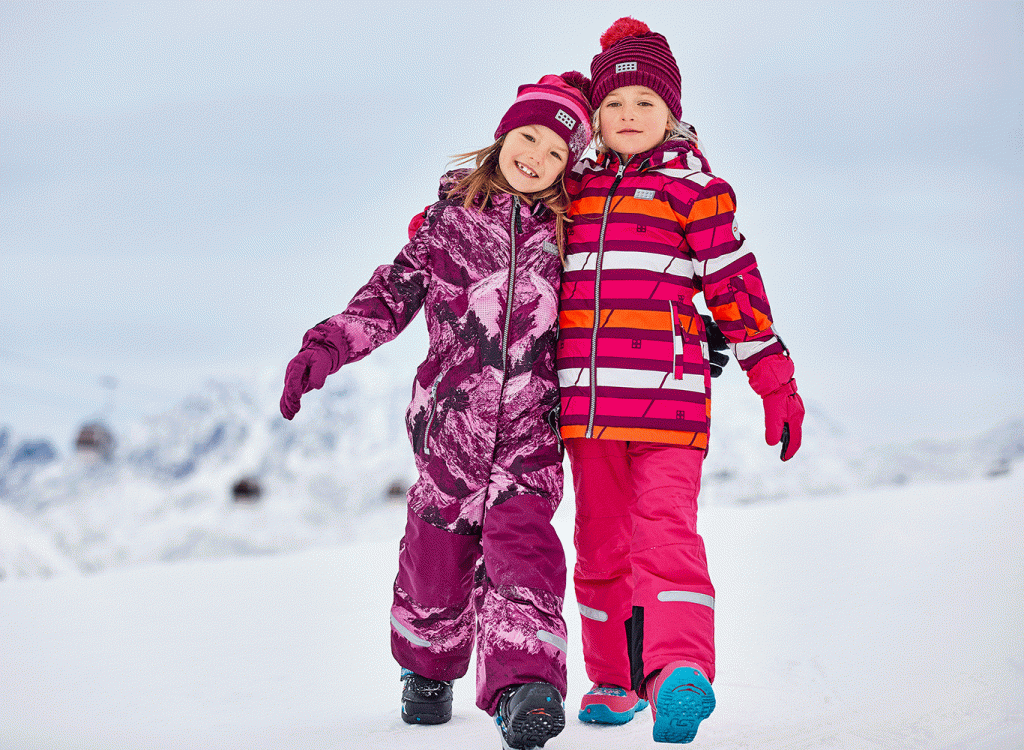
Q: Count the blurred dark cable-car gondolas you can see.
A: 3